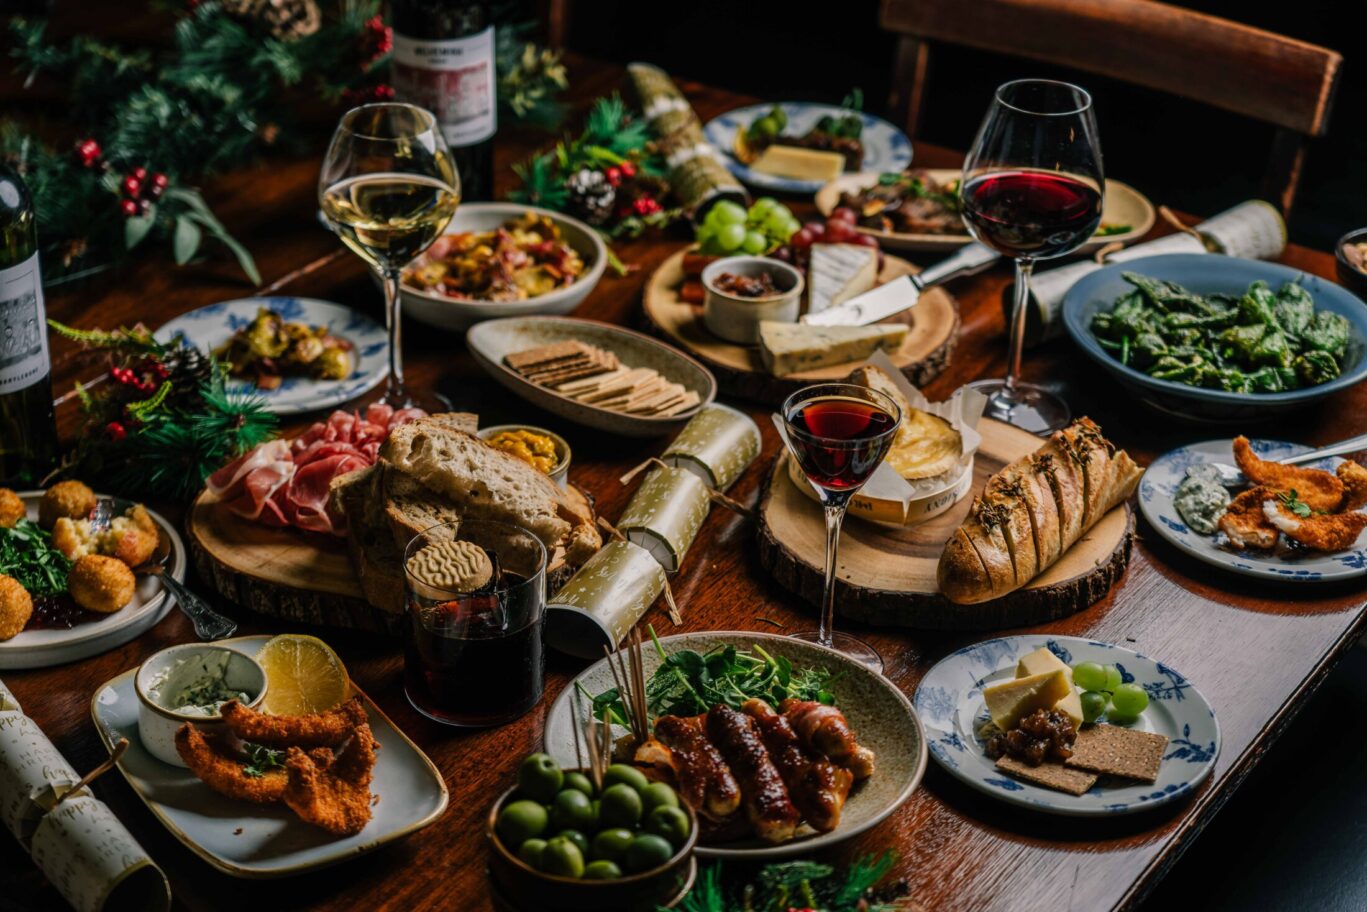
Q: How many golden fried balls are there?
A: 5